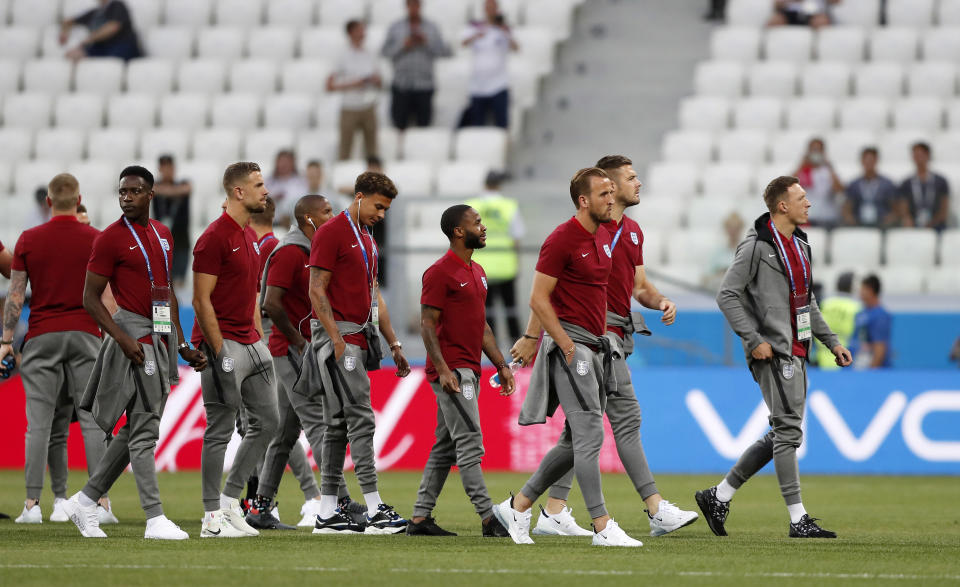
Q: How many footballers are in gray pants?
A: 11